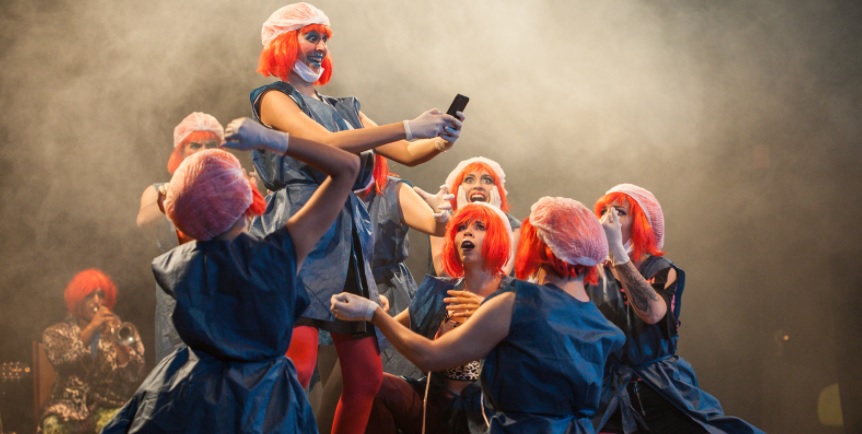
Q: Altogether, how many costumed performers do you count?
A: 9